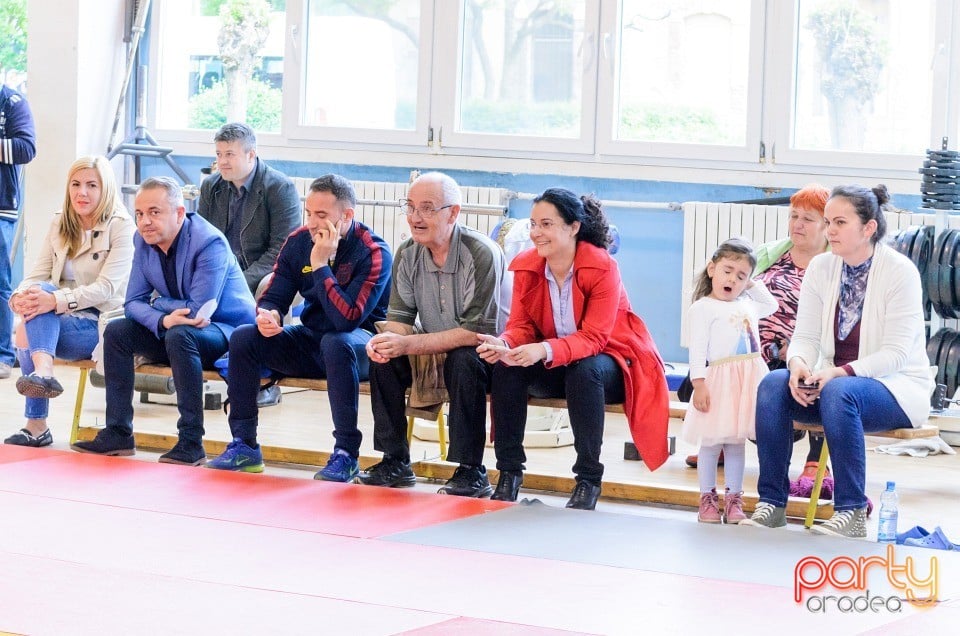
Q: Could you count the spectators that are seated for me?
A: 8